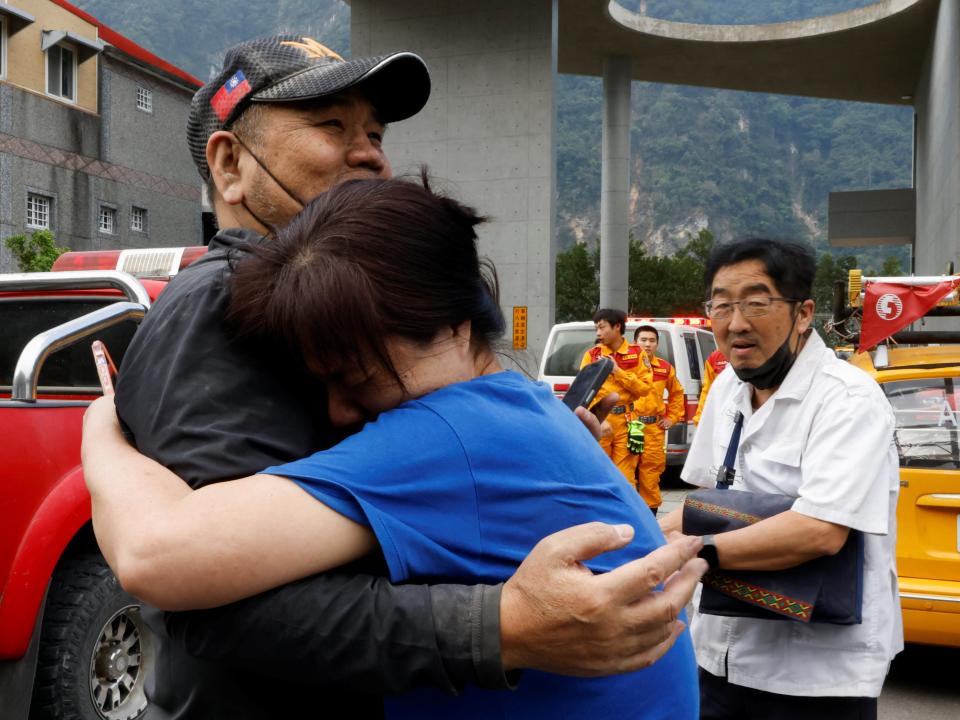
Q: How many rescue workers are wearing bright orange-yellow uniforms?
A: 3